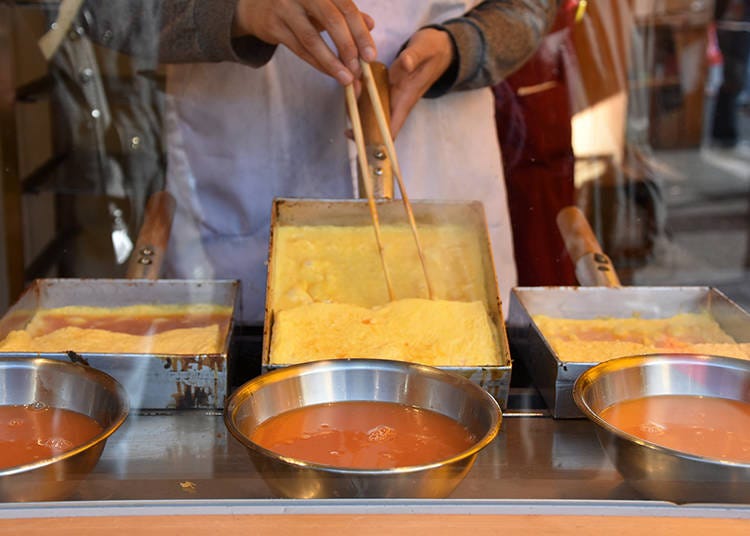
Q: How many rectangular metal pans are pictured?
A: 3